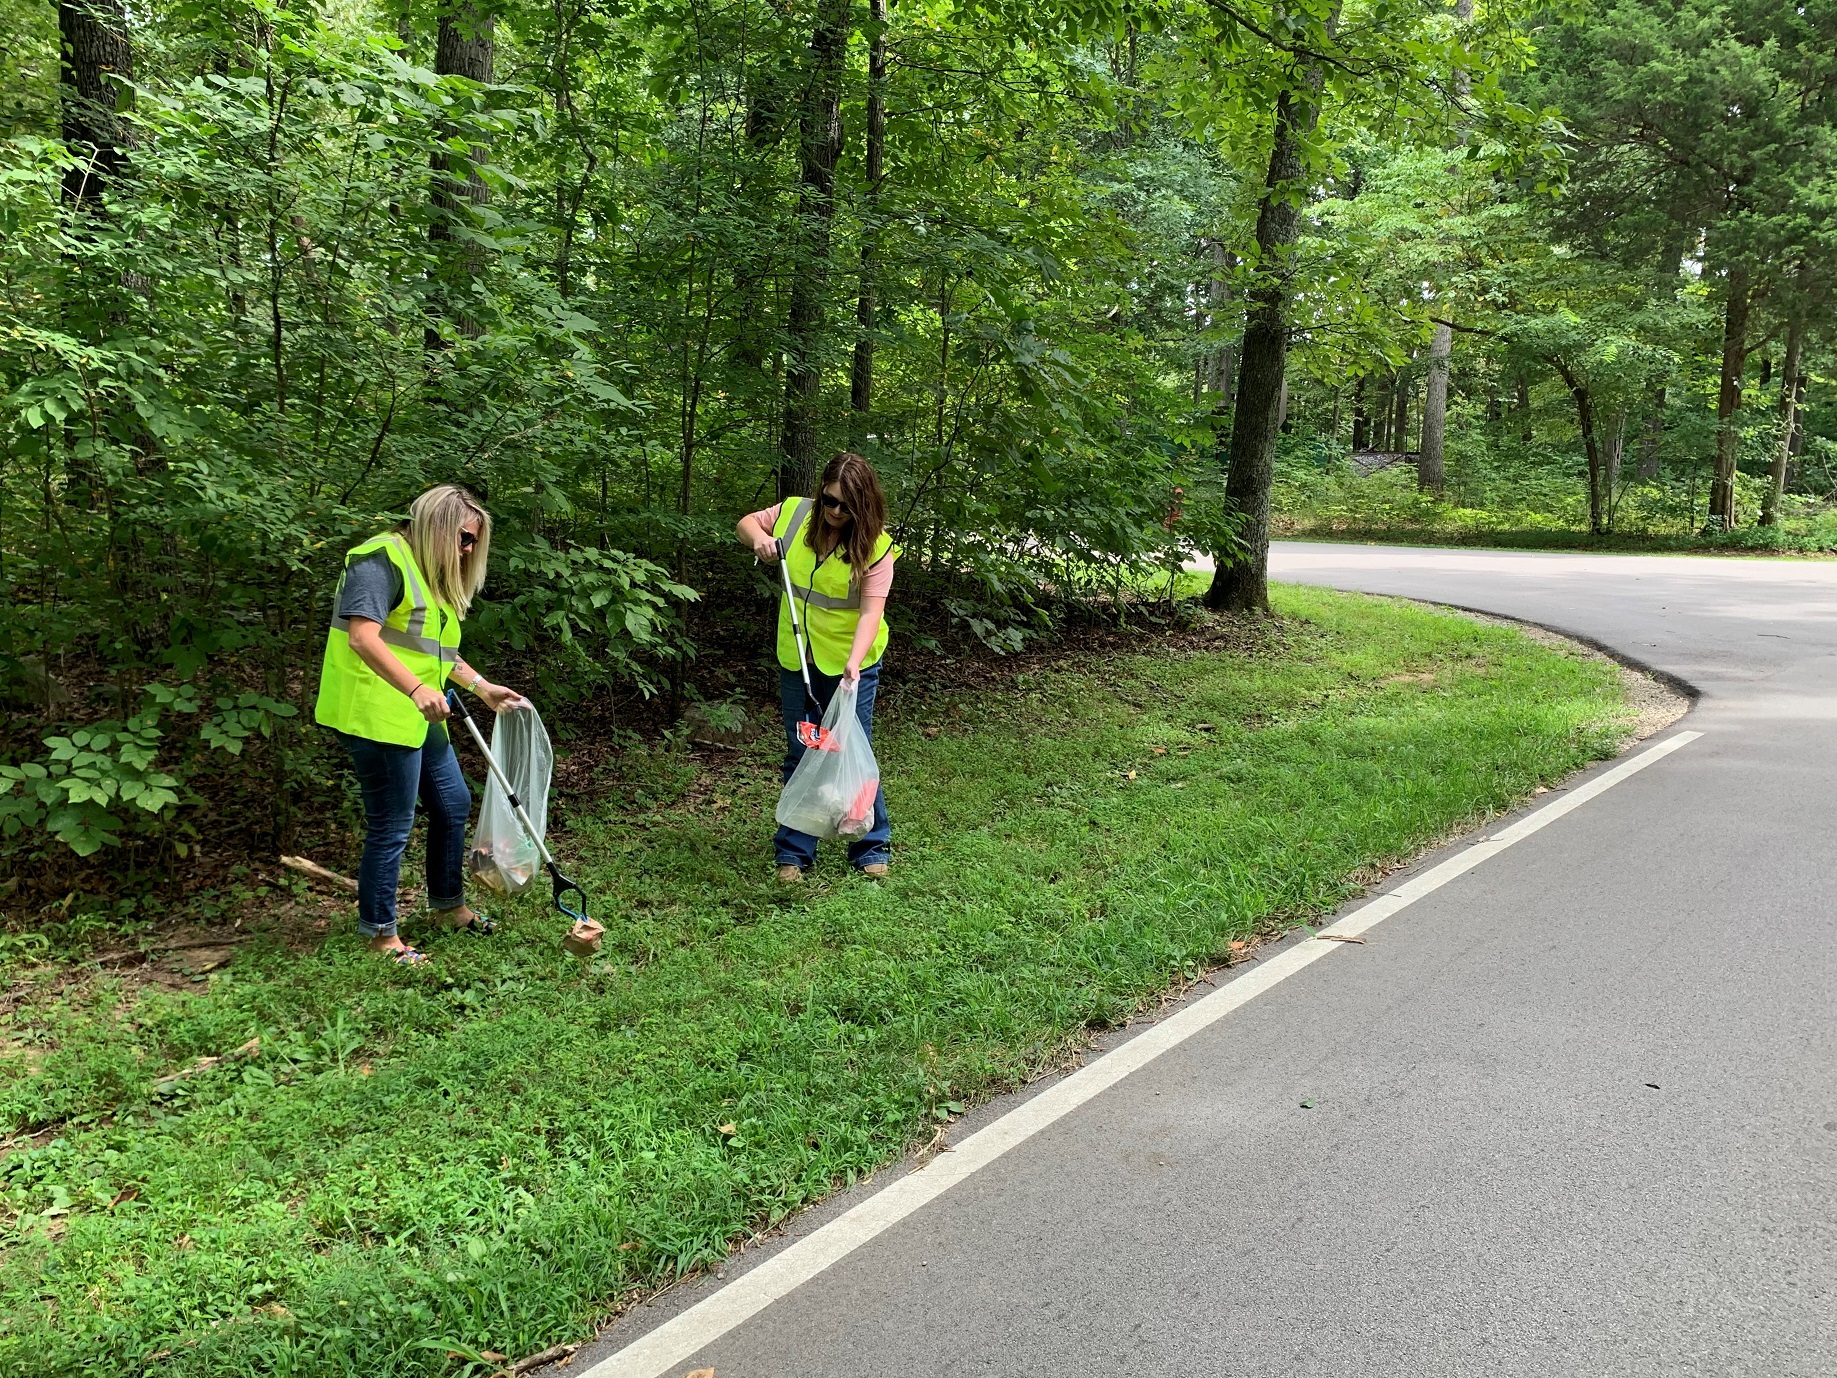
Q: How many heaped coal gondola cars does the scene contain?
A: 0